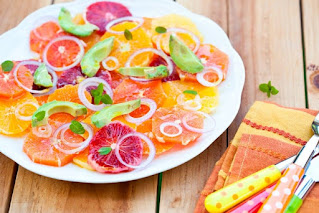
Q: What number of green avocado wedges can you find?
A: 7